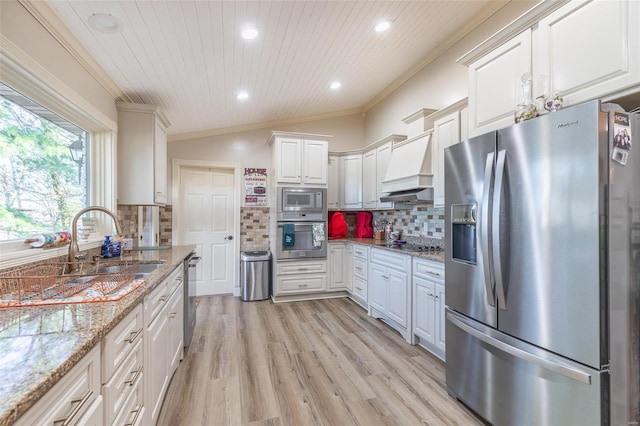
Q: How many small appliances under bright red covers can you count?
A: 2